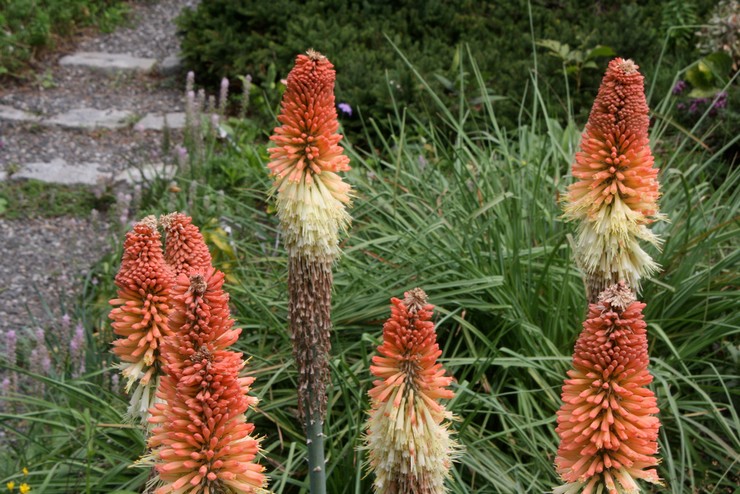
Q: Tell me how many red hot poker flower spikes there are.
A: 8